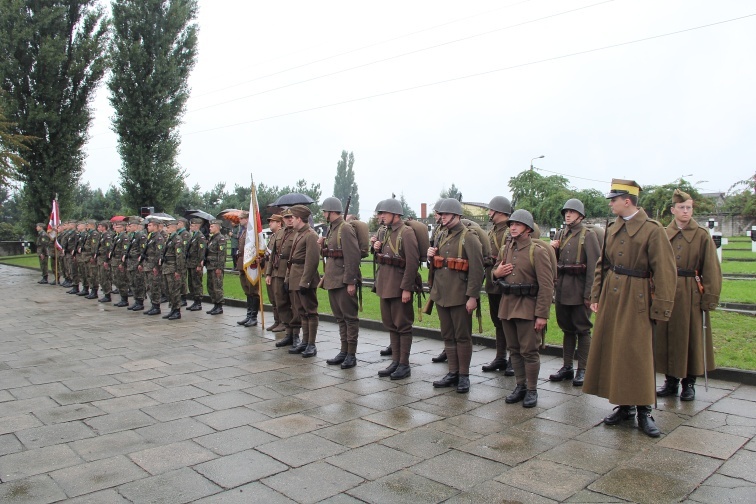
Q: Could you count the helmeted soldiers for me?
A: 8